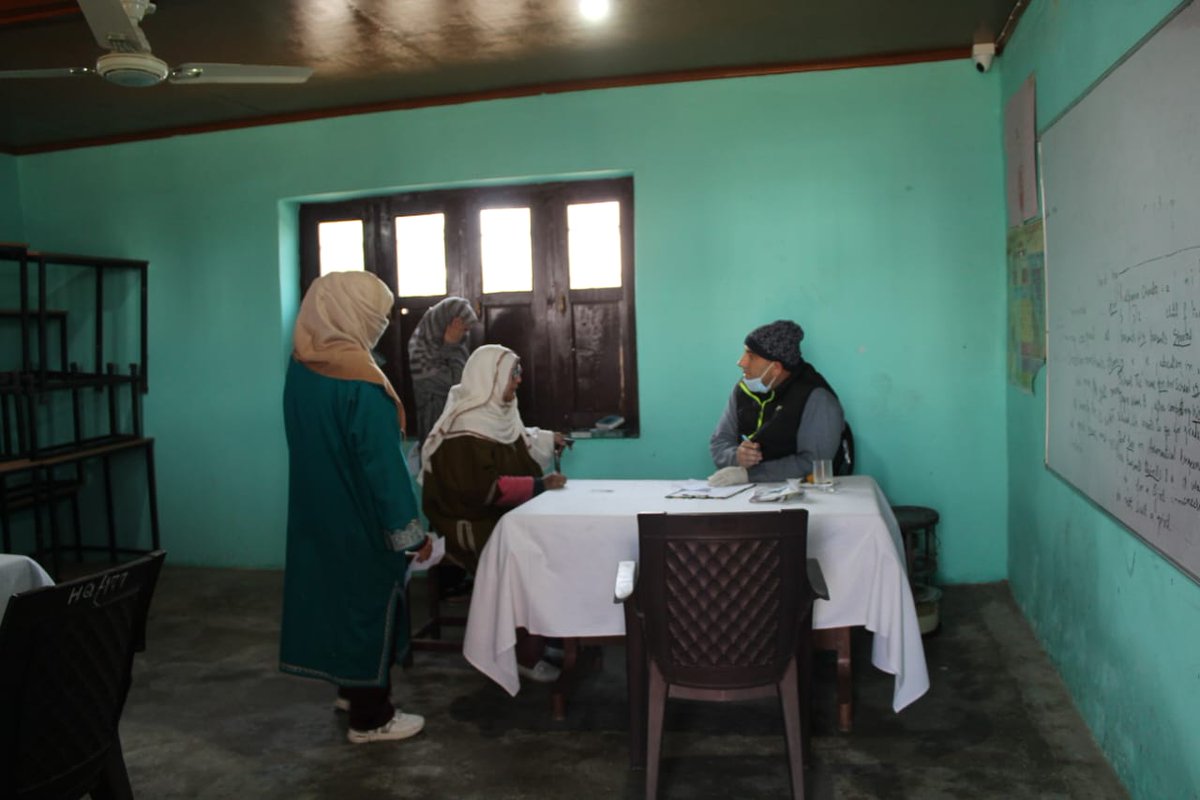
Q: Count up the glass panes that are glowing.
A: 4